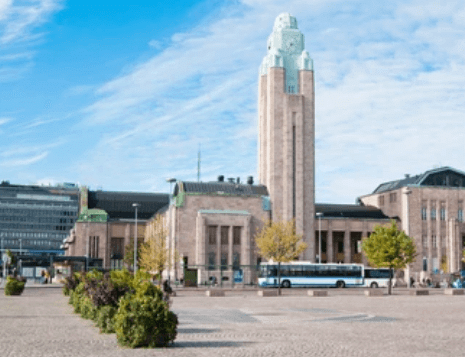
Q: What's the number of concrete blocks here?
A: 6